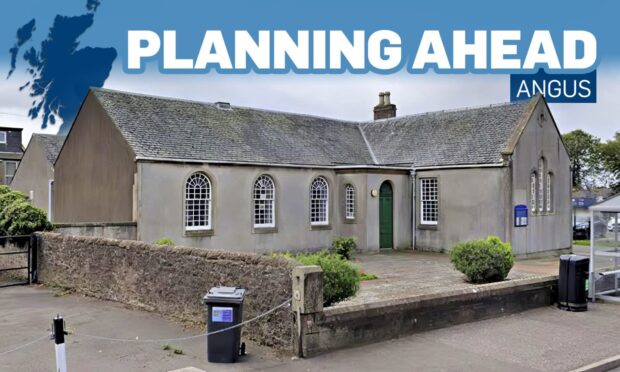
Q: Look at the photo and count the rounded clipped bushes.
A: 2